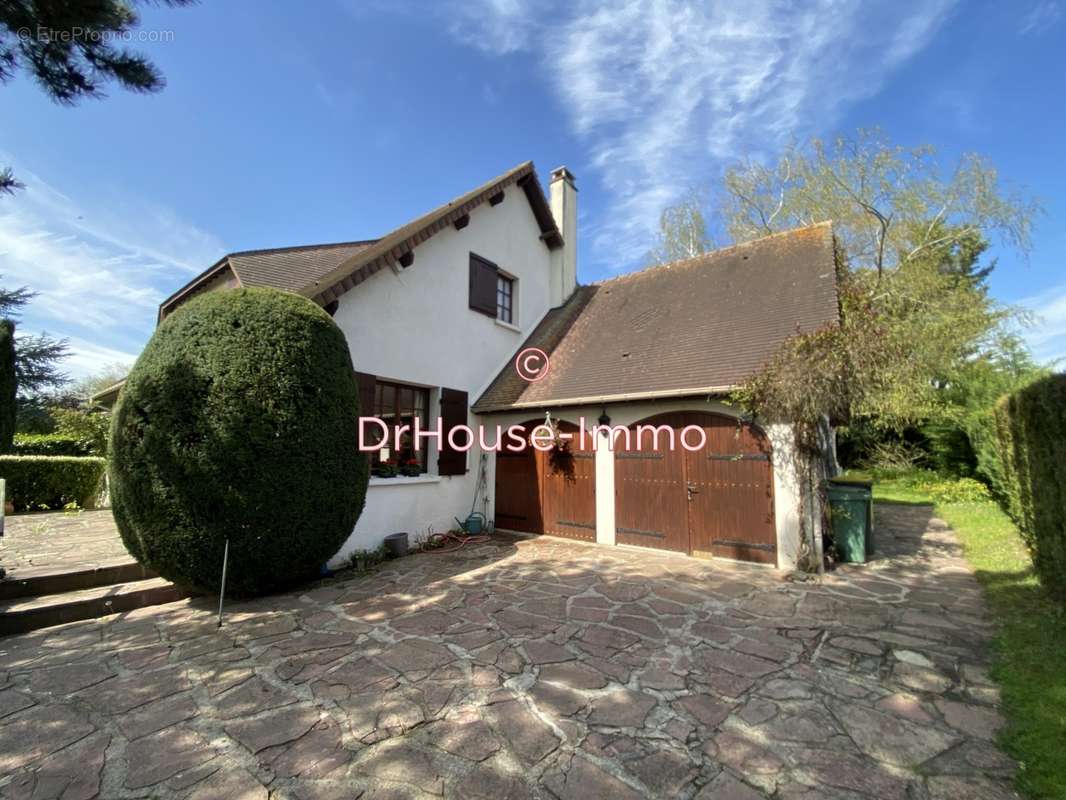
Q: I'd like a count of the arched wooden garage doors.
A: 2